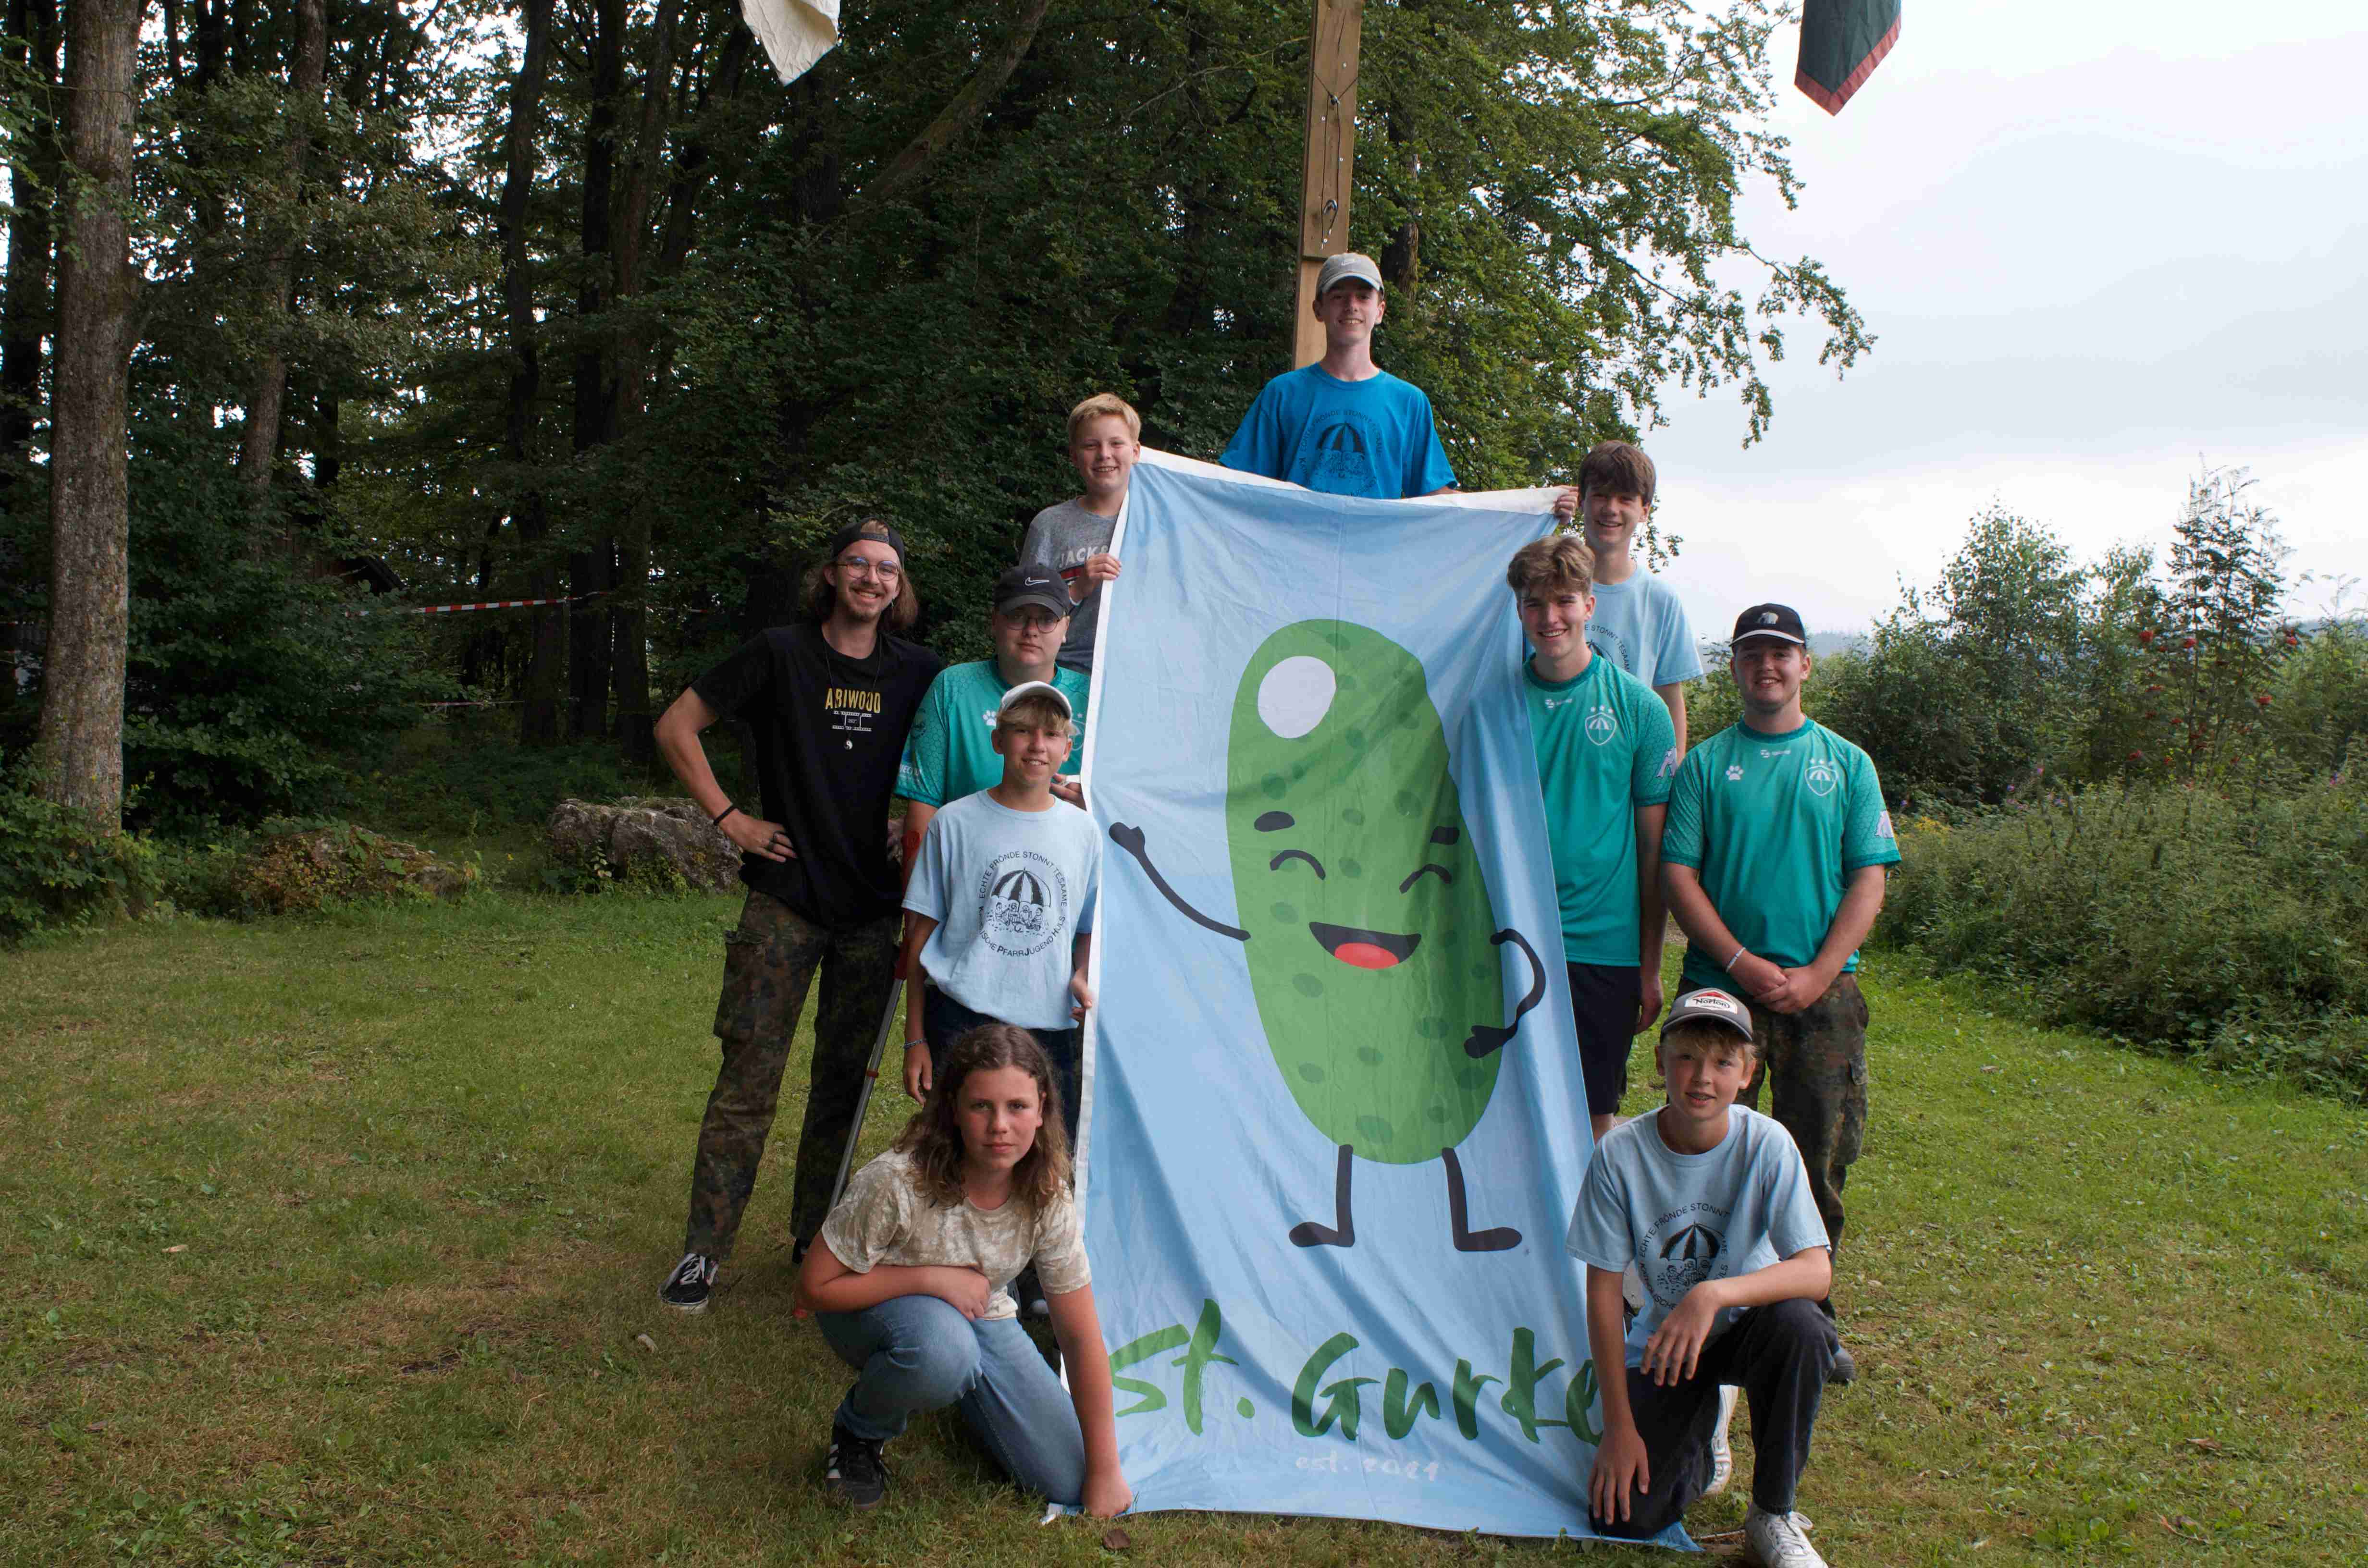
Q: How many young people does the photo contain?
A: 10